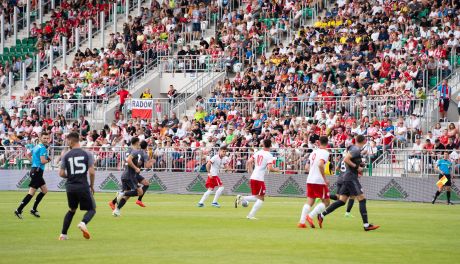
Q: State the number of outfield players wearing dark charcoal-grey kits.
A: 5